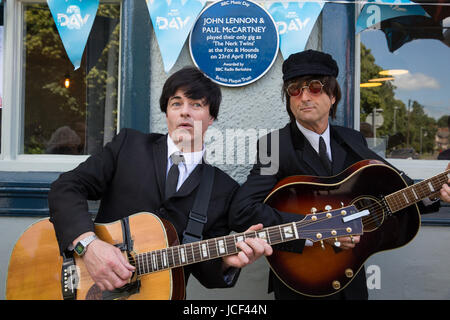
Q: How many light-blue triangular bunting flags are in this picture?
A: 4